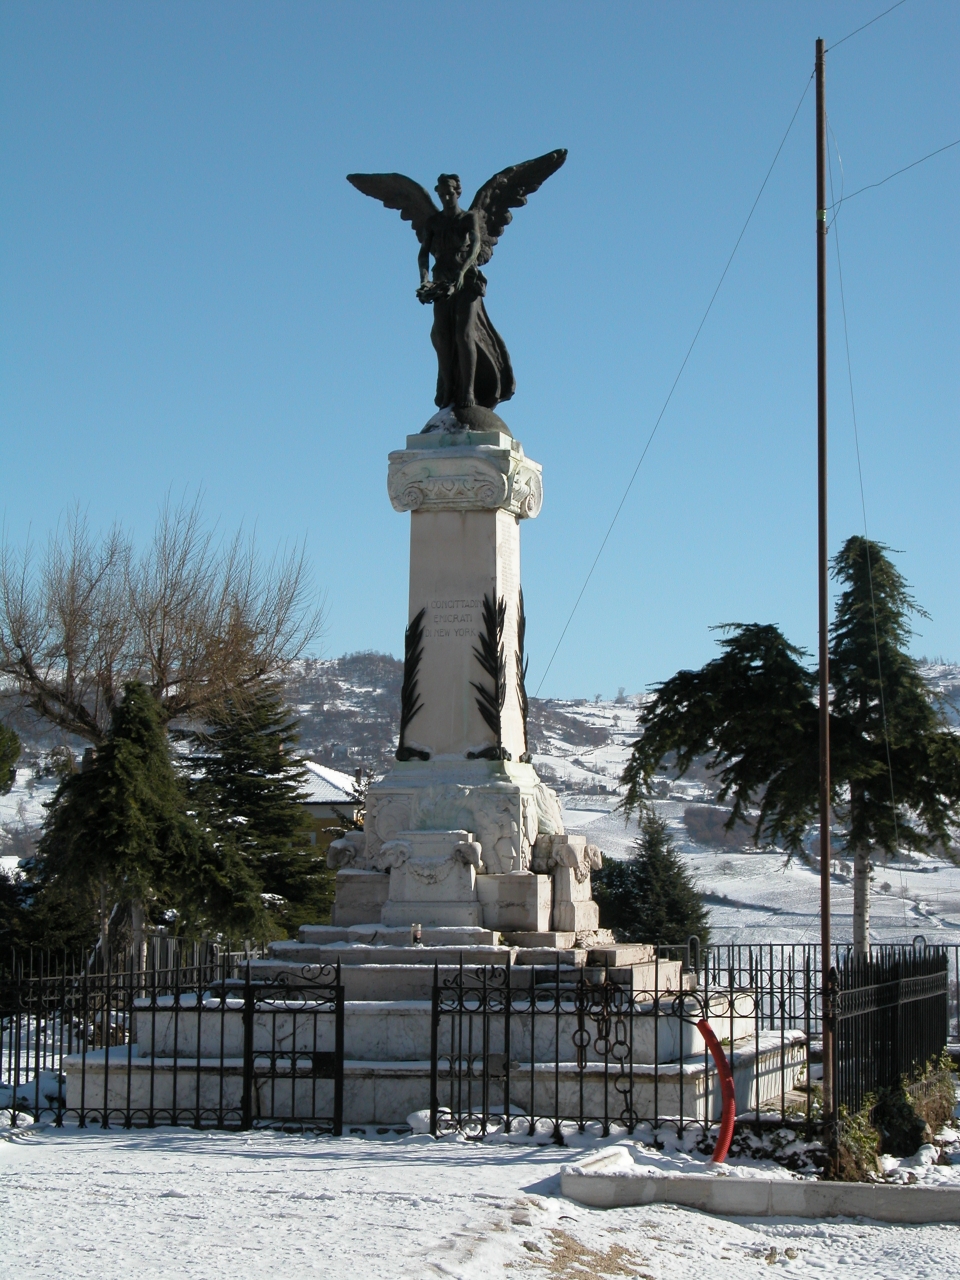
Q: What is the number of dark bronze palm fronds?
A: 3